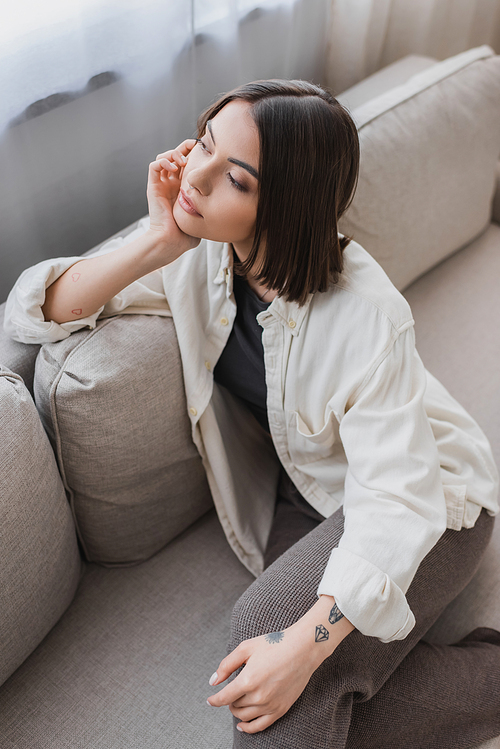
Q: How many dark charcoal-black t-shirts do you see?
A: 1